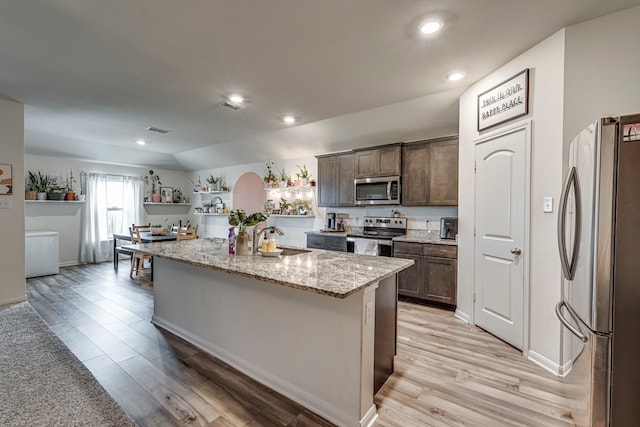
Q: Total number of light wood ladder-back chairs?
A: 2